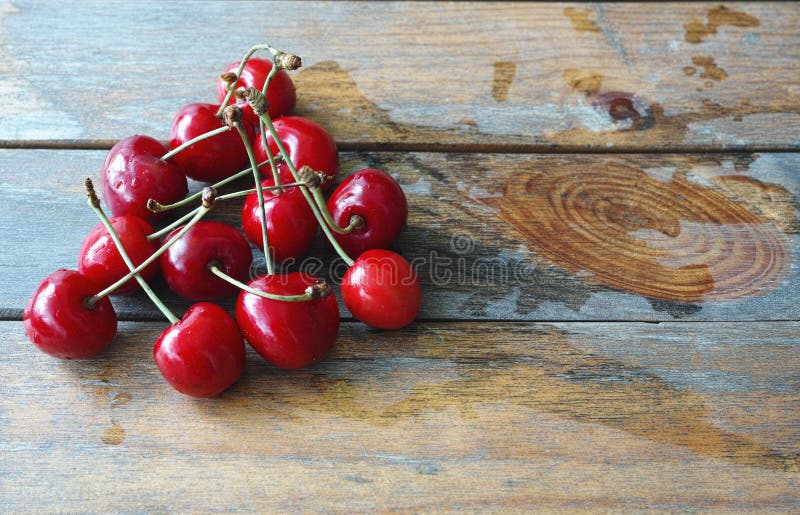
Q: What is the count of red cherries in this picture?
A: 12